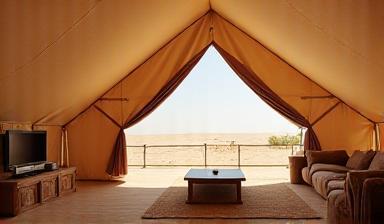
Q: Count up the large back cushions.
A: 3